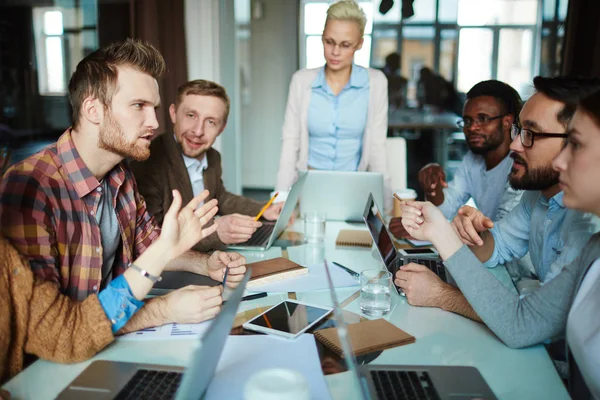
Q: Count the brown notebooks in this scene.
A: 3